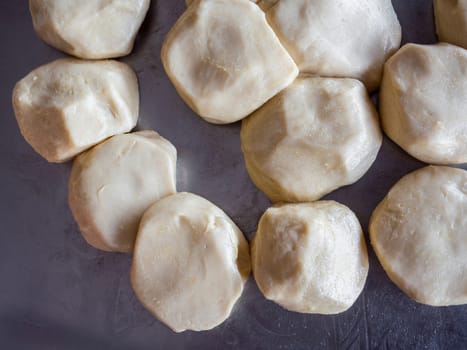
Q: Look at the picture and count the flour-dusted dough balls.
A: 11